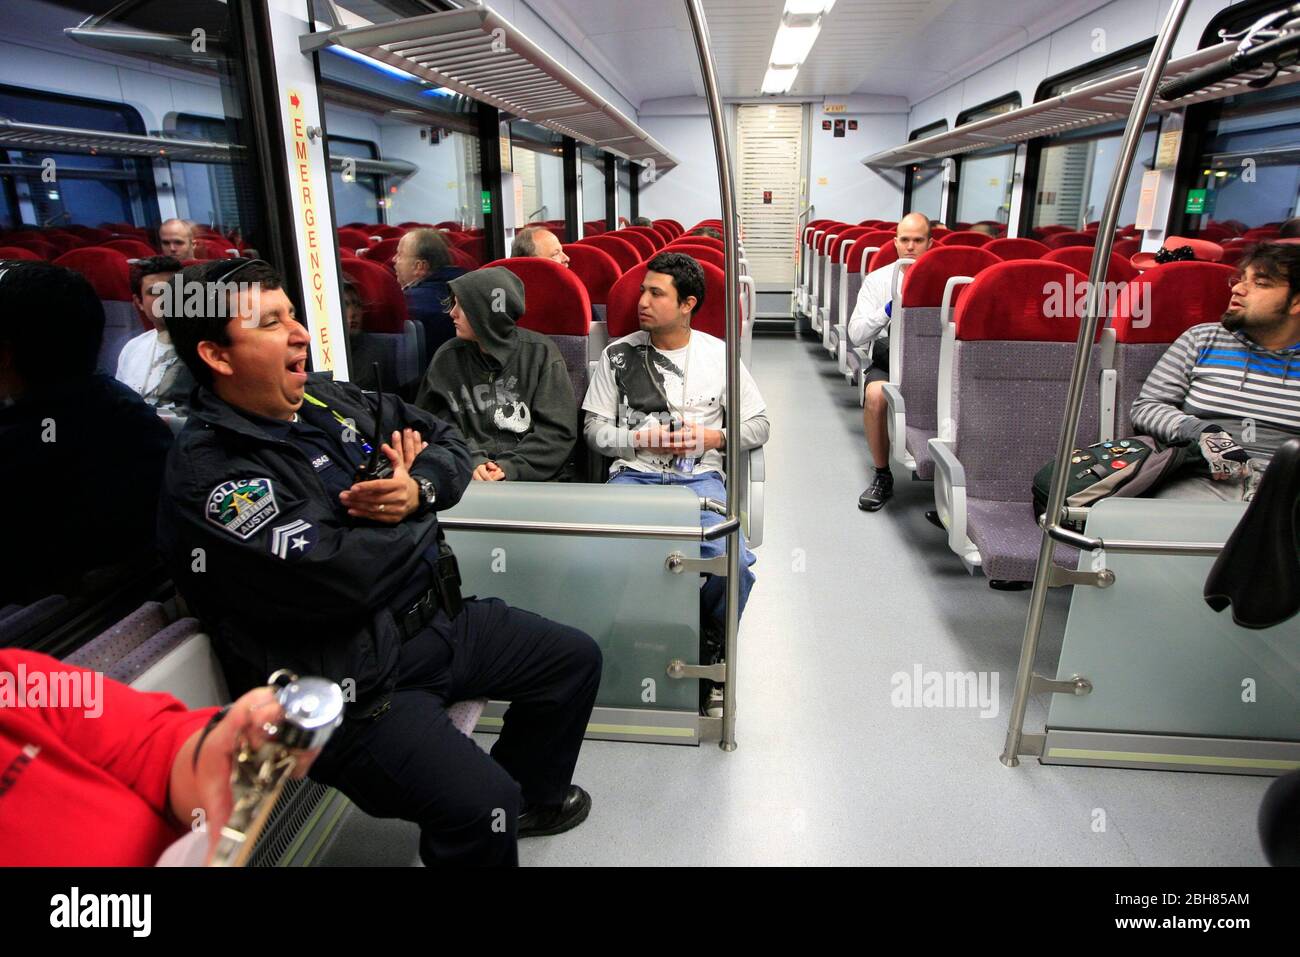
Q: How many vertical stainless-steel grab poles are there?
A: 2